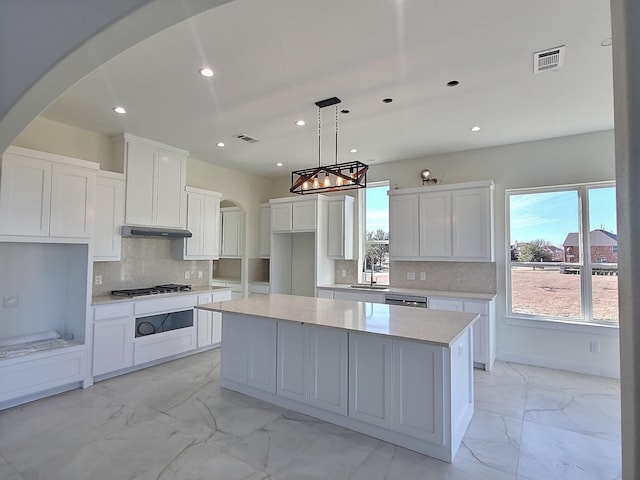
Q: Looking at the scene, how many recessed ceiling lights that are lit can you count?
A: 7